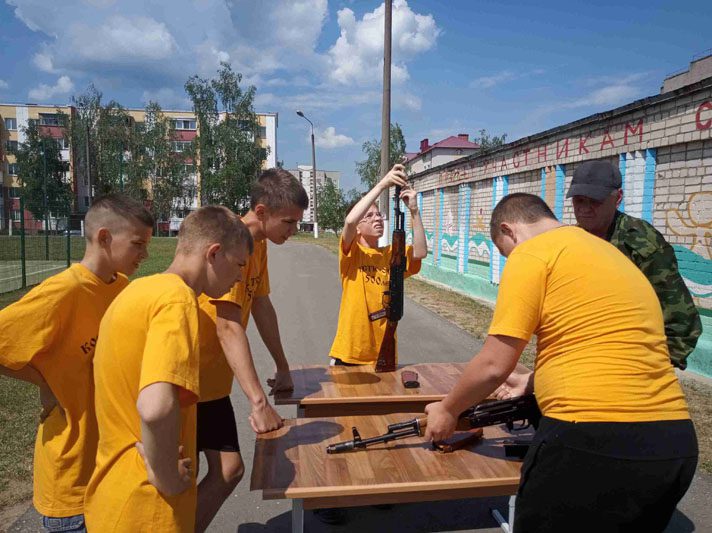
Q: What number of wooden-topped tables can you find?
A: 2